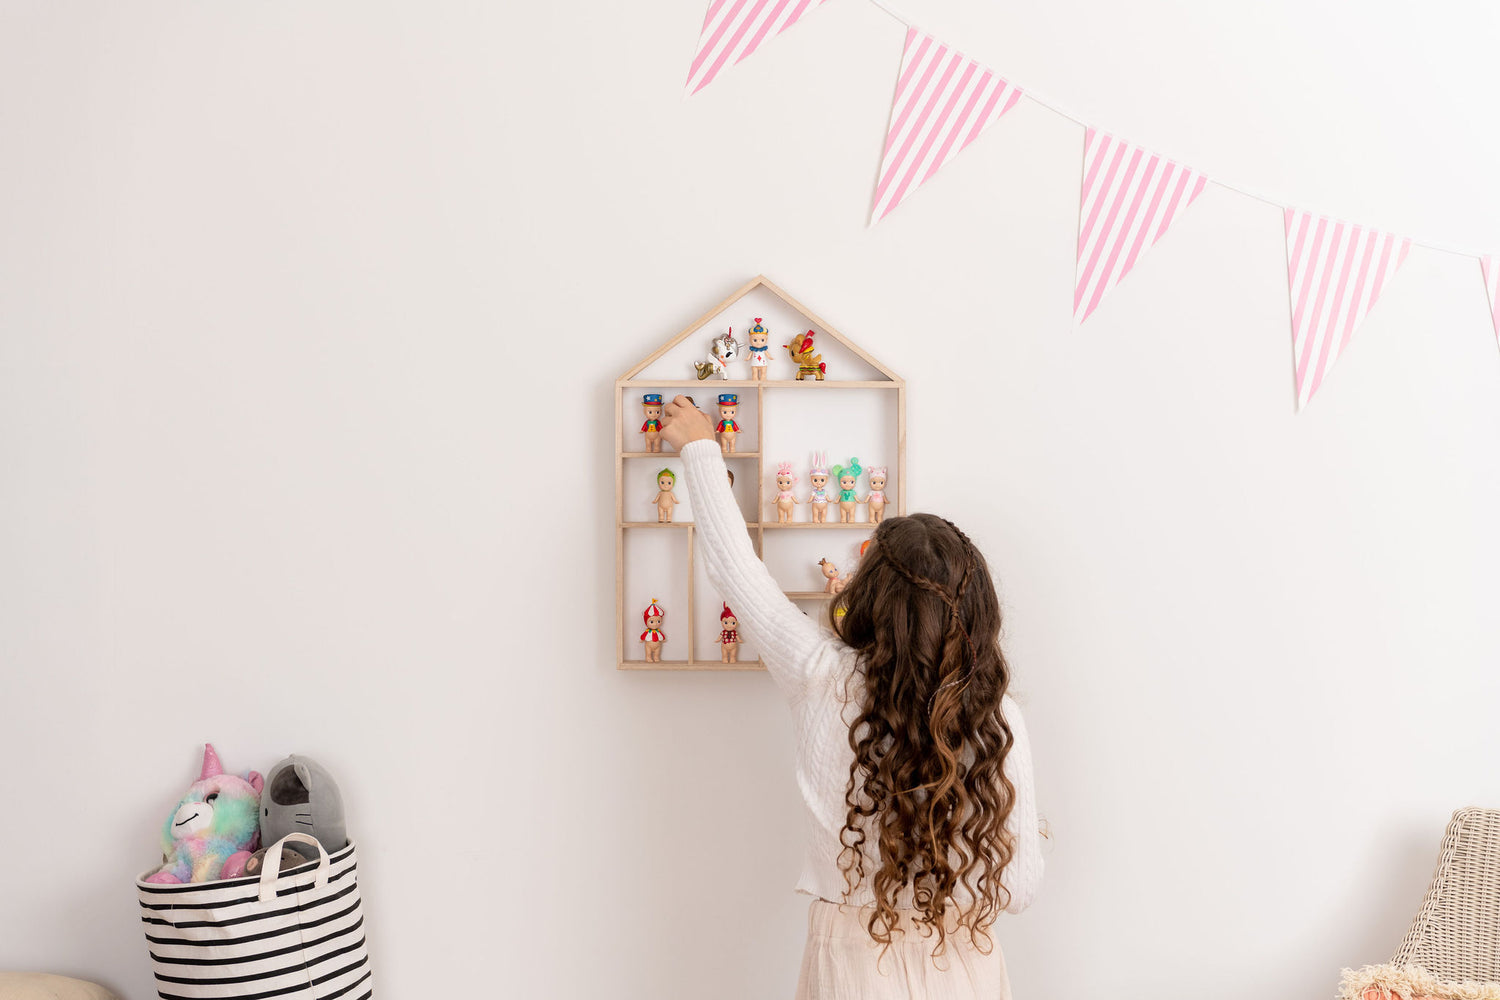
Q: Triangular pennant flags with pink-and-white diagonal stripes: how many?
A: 5